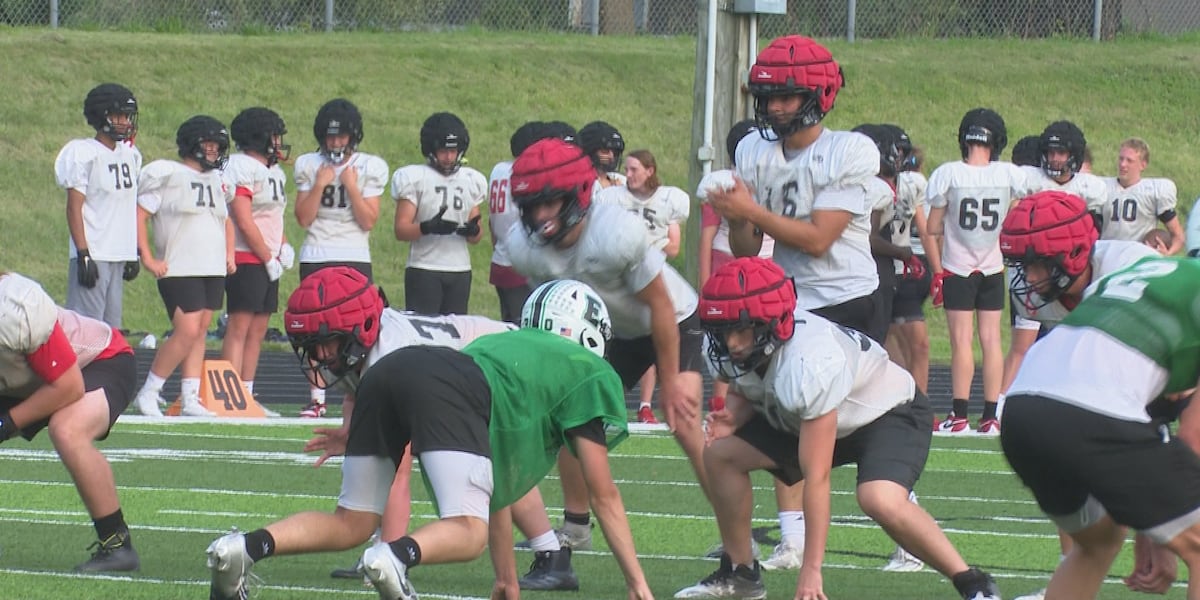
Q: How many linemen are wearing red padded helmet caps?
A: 3